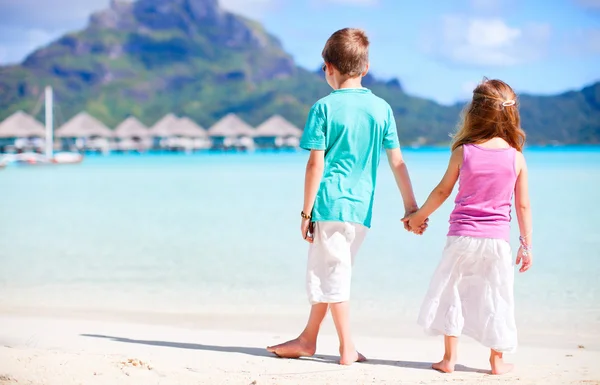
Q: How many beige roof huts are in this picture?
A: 7